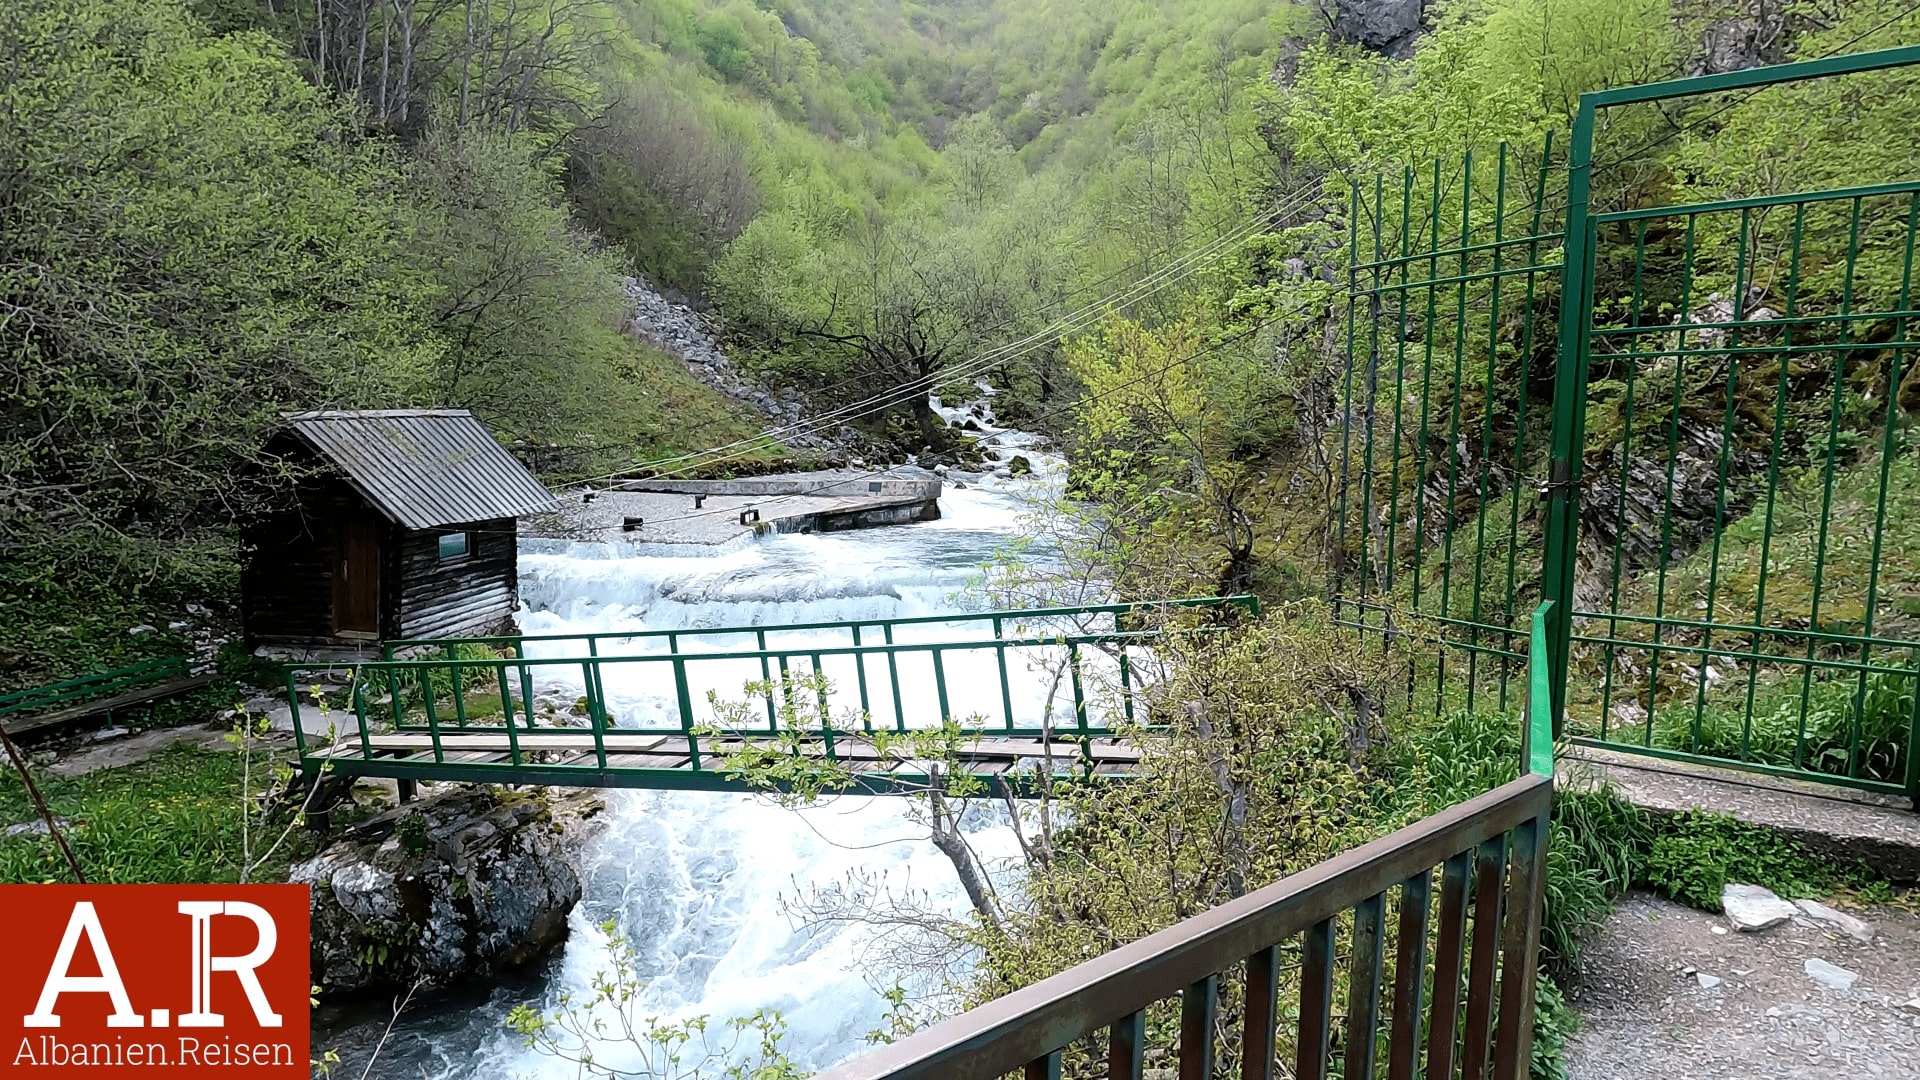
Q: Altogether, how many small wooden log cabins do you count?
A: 1